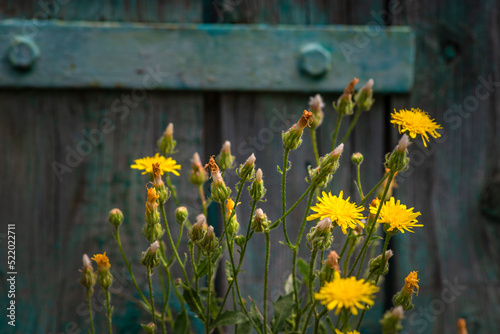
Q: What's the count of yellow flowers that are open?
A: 5